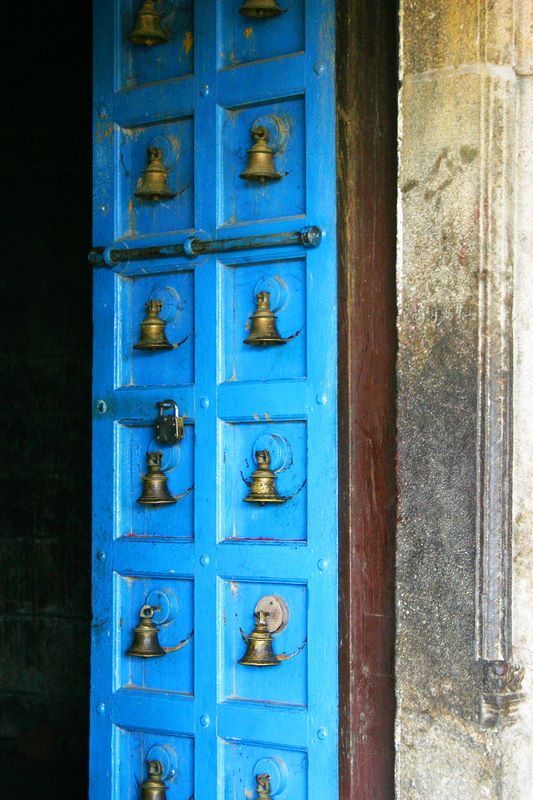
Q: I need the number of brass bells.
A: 12